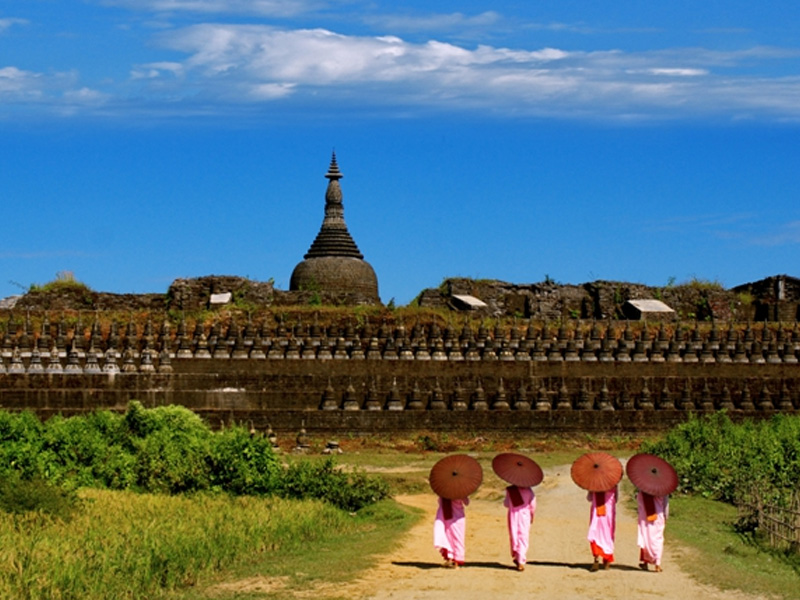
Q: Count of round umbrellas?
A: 4